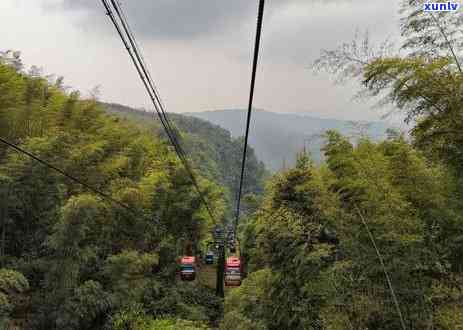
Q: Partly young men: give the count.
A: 0